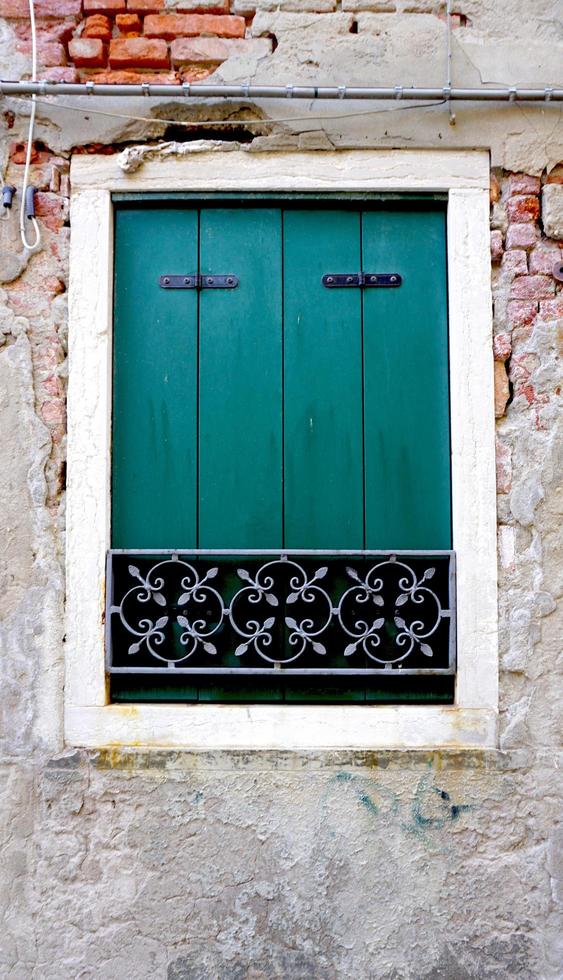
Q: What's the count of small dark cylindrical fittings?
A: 2